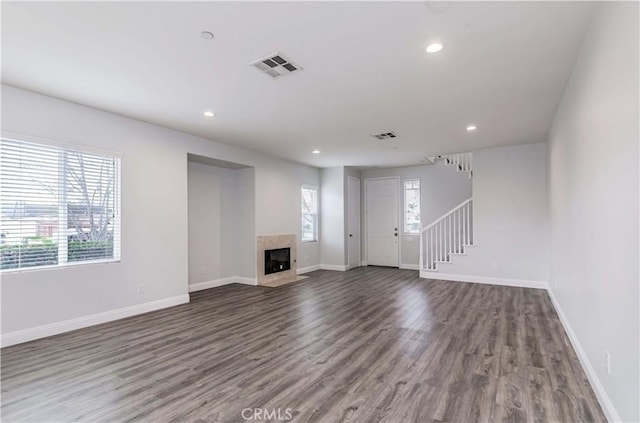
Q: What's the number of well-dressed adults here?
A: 0